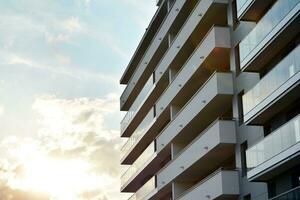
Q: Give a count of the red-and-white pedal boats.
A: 0